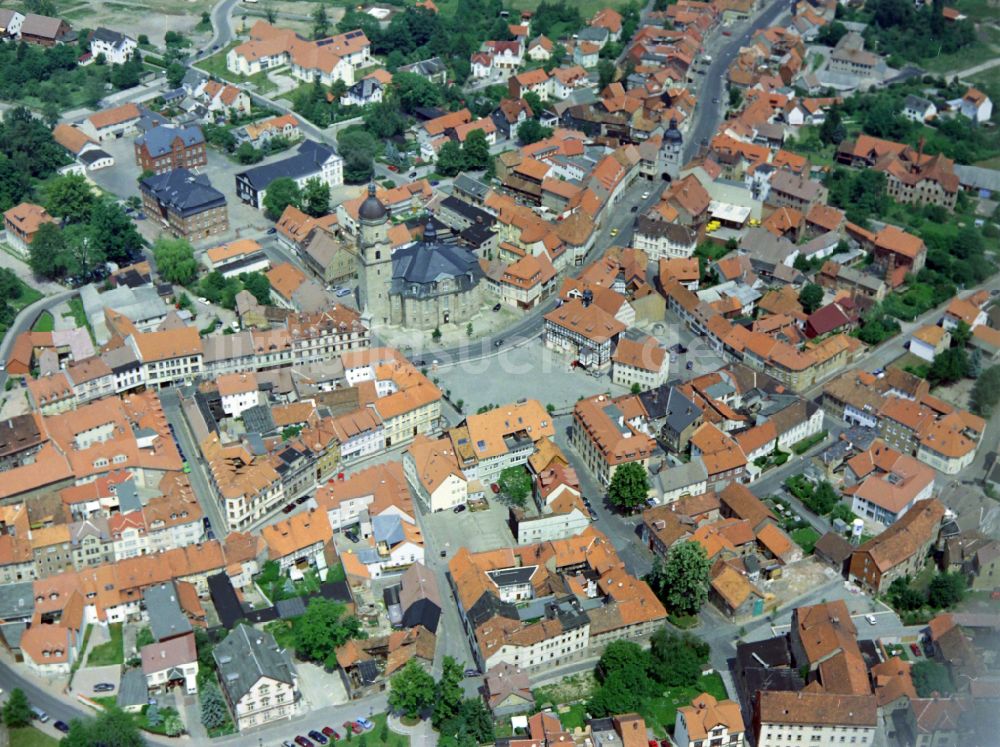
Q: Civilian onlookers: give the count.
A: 0